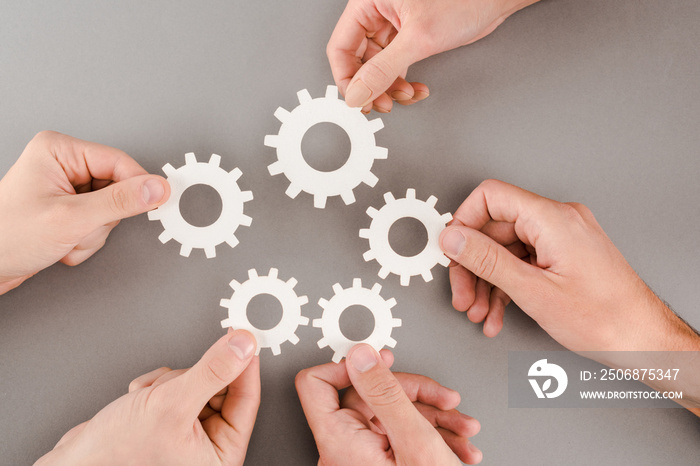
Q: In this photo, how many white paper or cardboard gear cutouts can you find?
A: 5